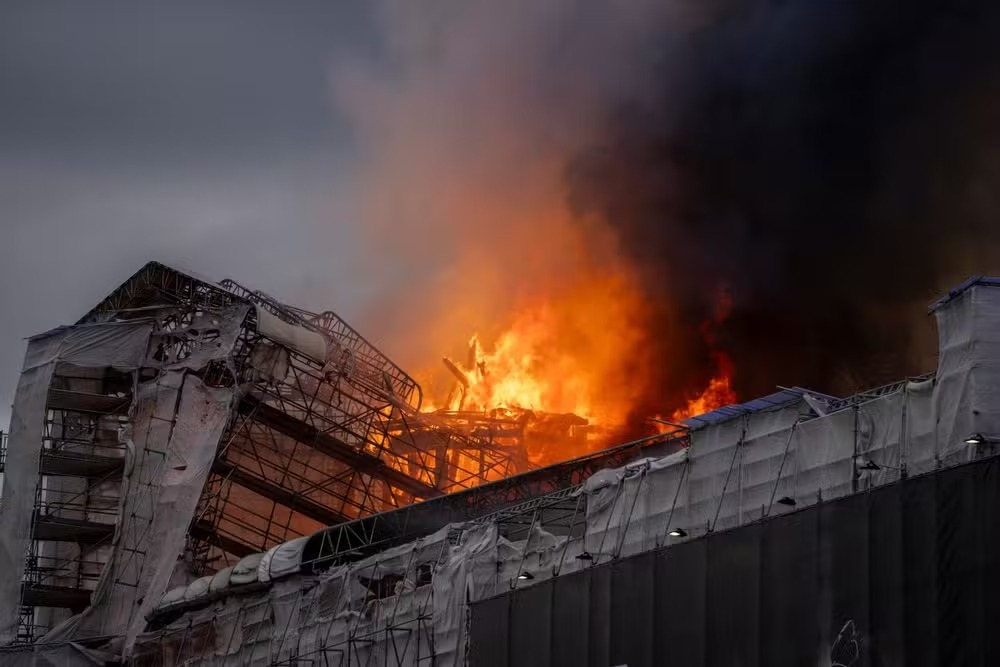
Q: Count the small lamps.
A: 6